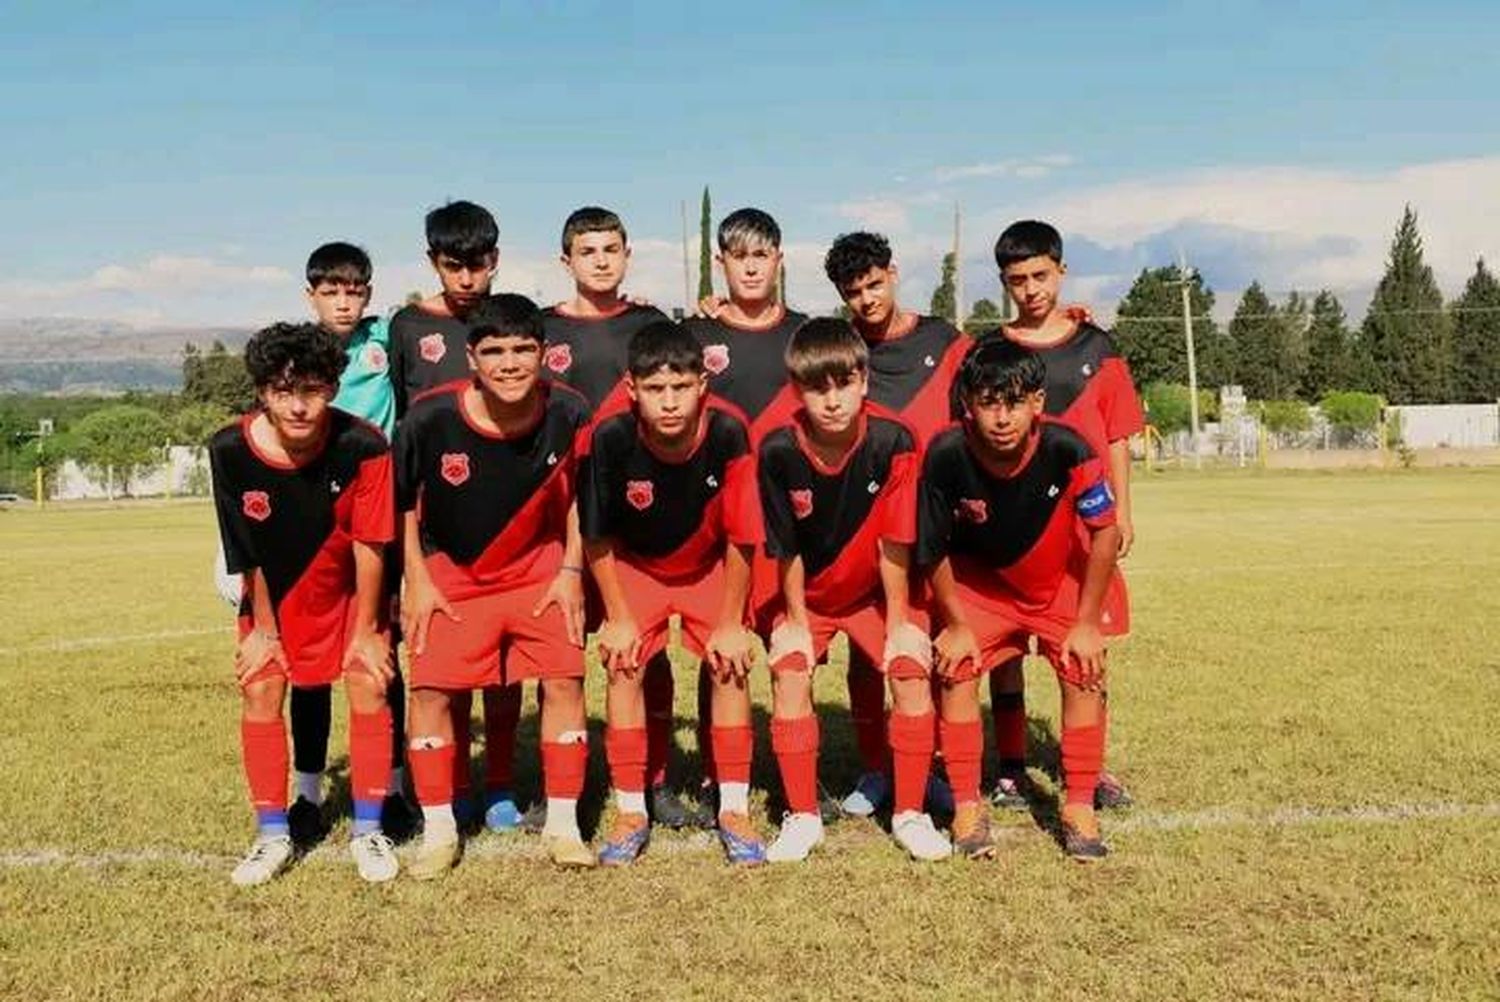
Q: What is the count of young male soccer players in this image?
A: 11